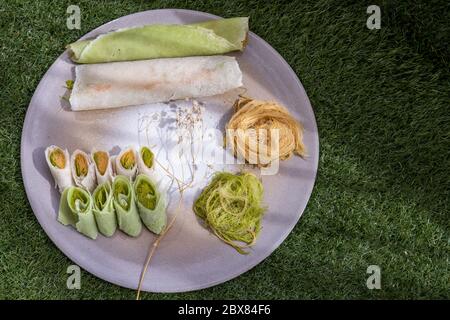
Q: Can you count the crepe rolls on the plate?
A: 11